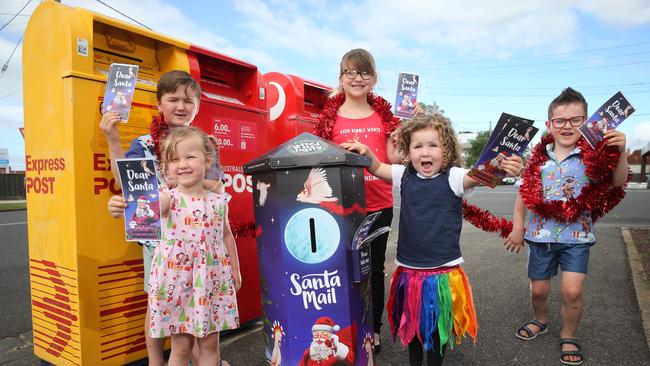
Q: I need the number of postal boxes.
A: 4